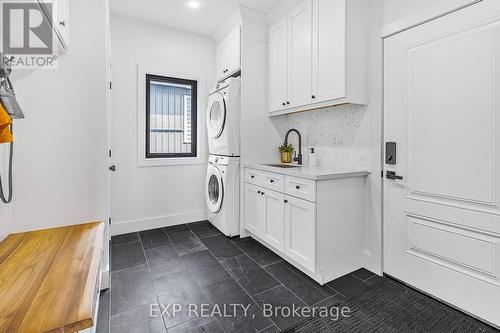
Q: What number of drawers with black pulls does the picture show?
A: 3